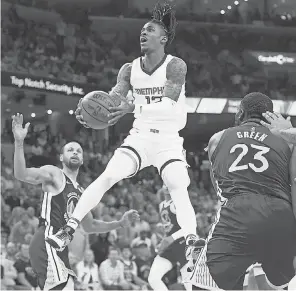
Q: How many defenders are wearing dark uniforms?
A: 3